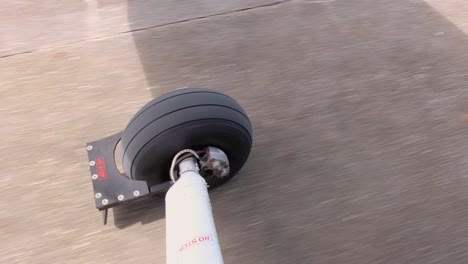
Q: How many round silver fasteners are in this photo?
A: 7